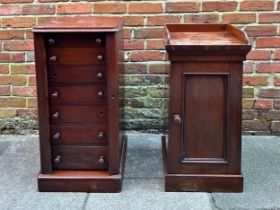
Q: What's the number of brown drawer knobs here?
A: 12